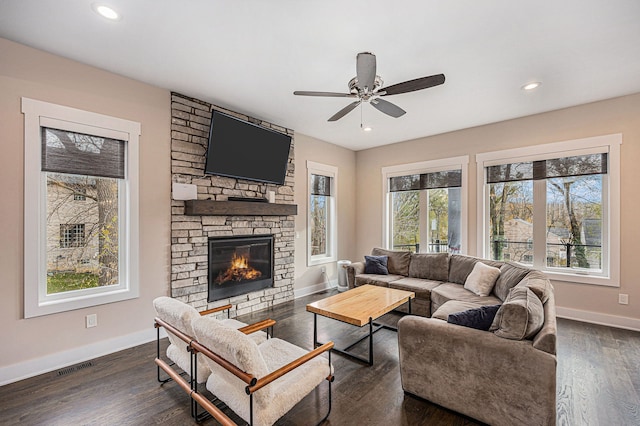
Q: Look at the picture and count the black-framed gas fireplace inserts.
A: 1